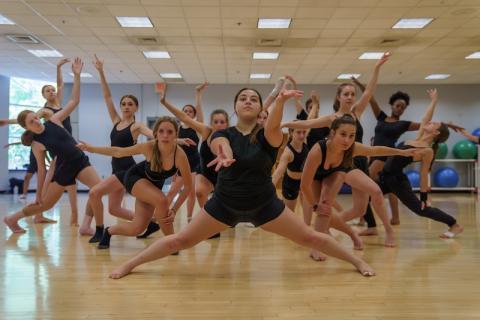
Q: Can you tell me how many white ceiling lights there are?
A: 14